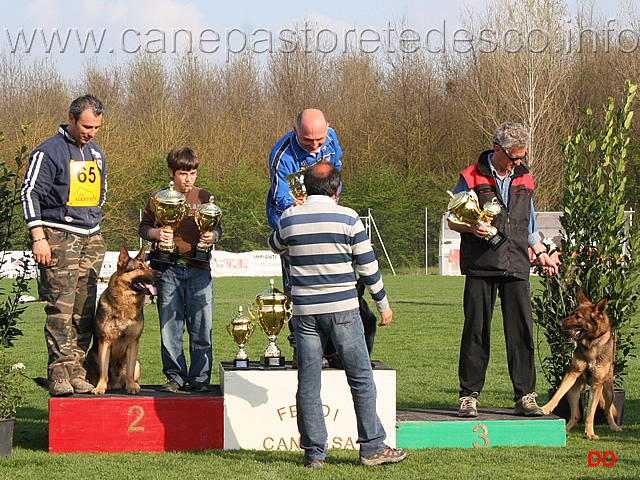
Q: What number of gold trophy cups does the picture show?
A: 7